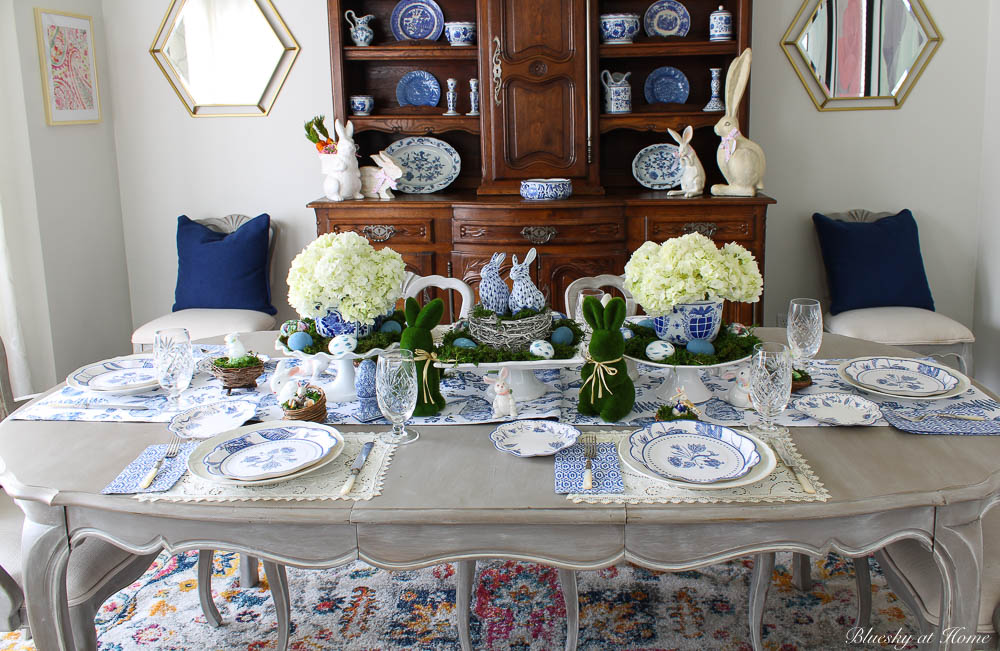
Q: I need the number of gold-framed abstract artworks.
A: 1